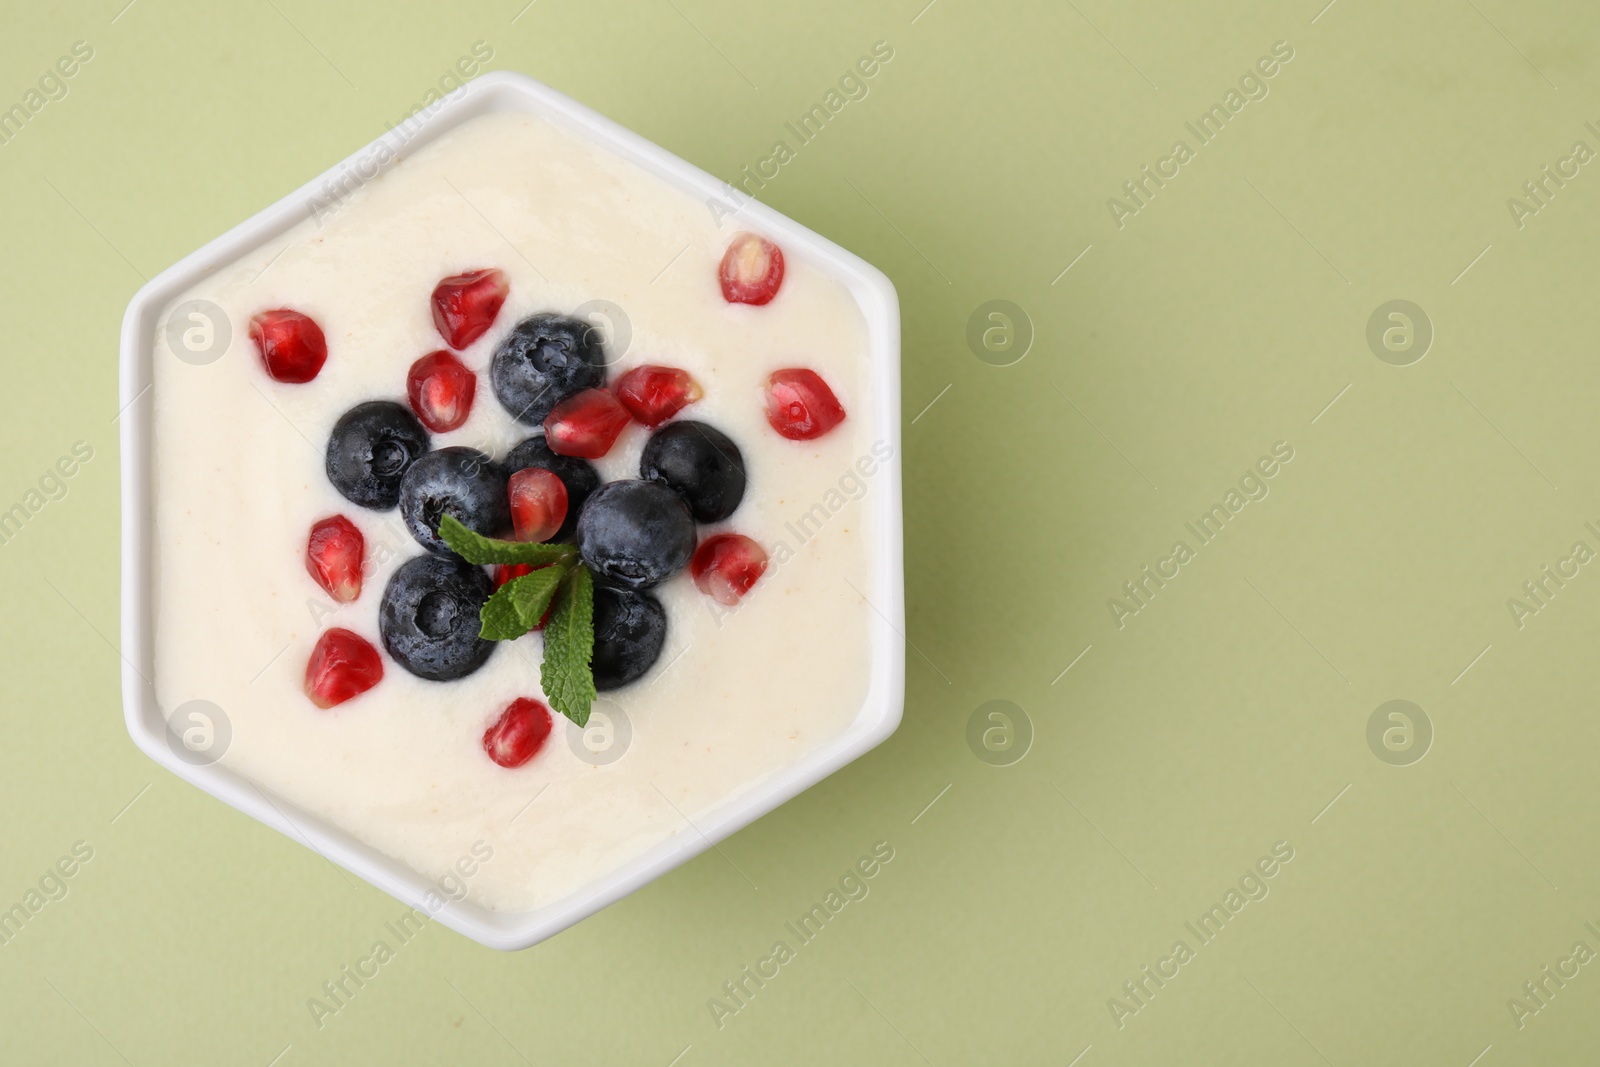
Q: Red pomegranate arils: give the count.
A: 13